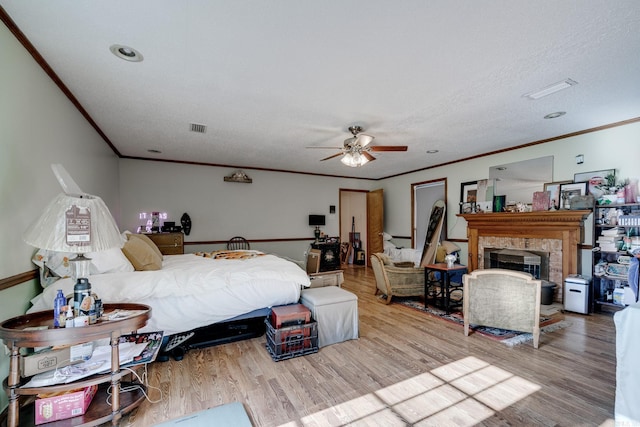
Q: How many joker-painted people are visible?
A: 0